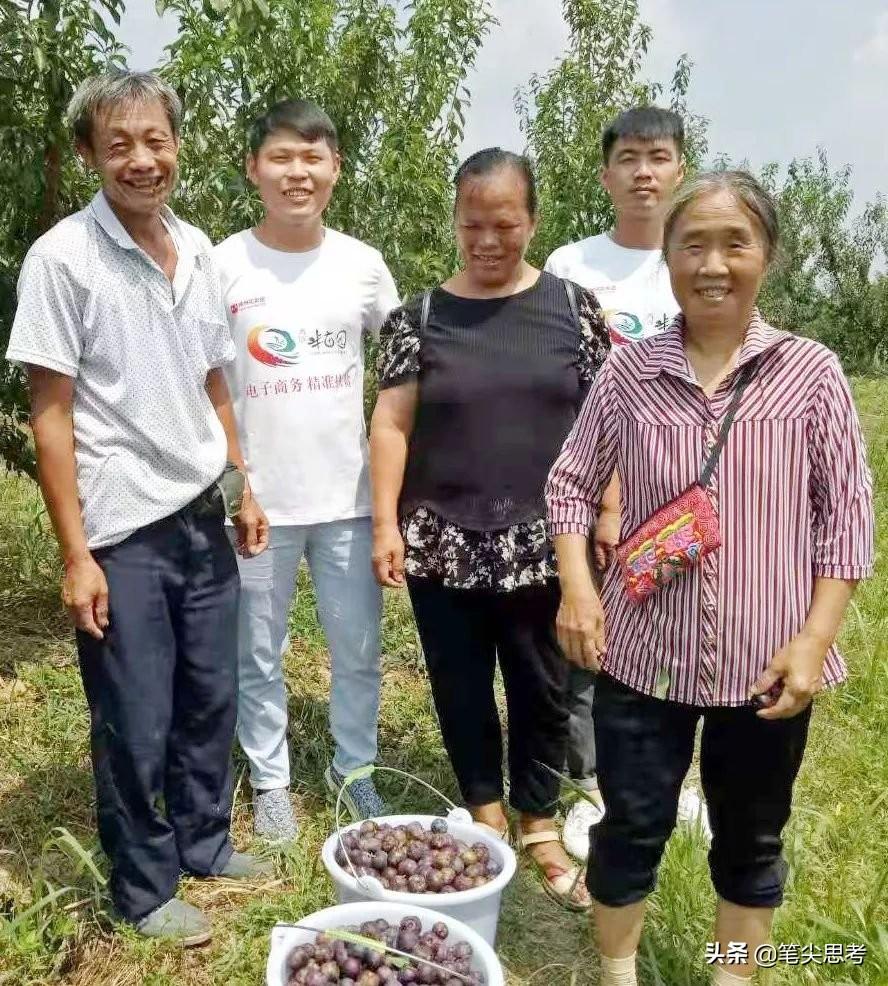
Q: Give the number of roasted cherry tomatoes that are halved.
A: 0